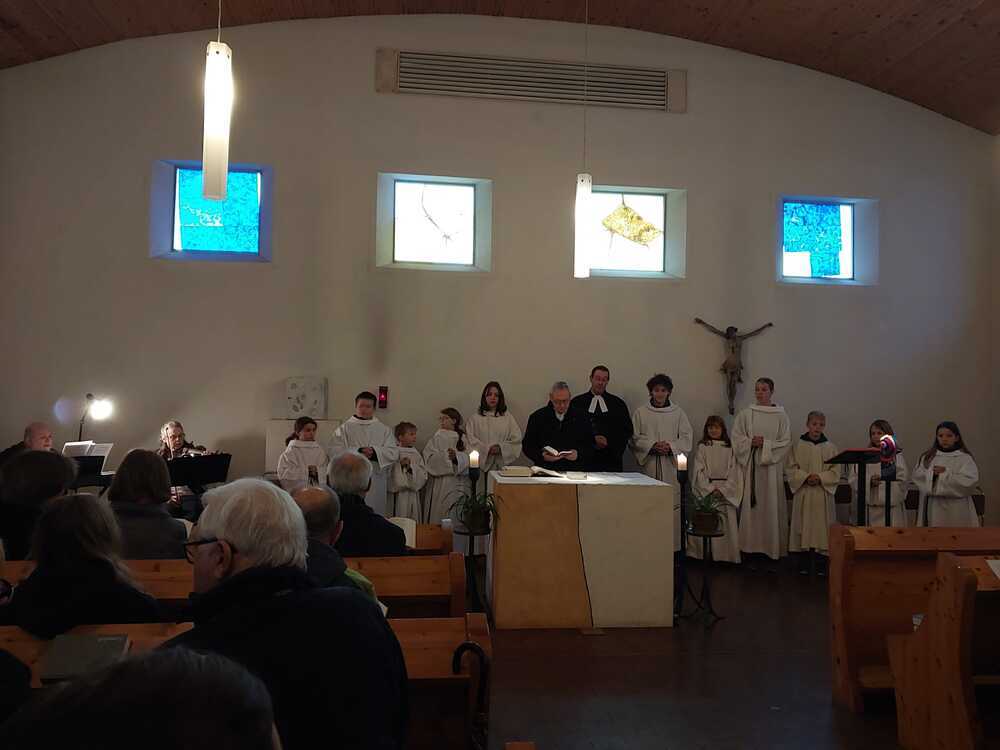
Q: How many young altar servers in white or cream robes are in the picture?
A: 11